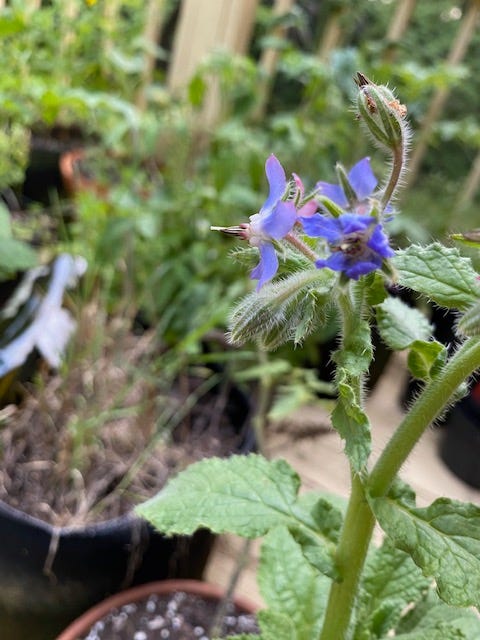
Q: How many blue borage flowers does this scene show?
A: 3